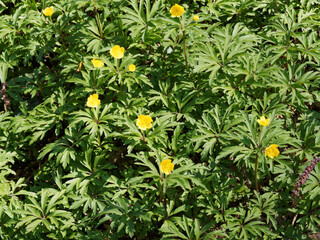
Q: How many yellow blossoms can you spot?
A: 11